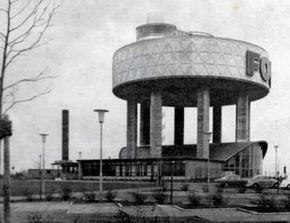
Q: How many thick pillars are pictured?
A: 7